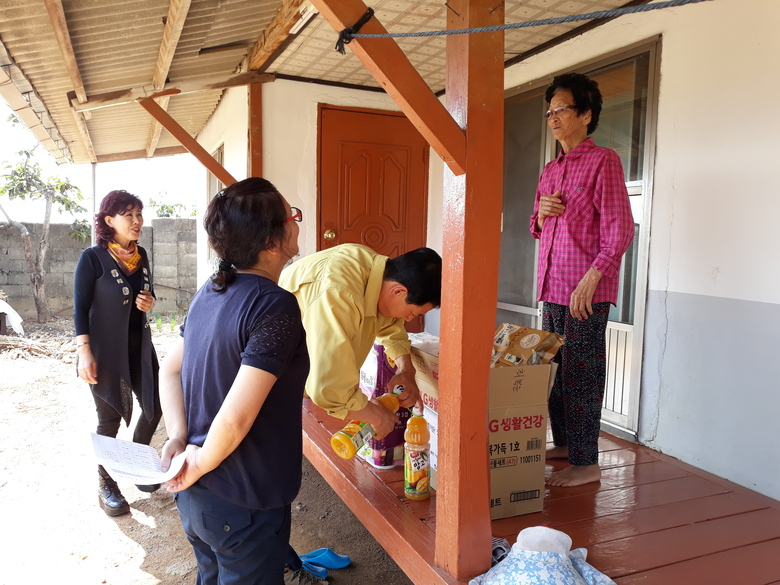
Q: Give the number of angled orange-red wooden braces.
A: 2